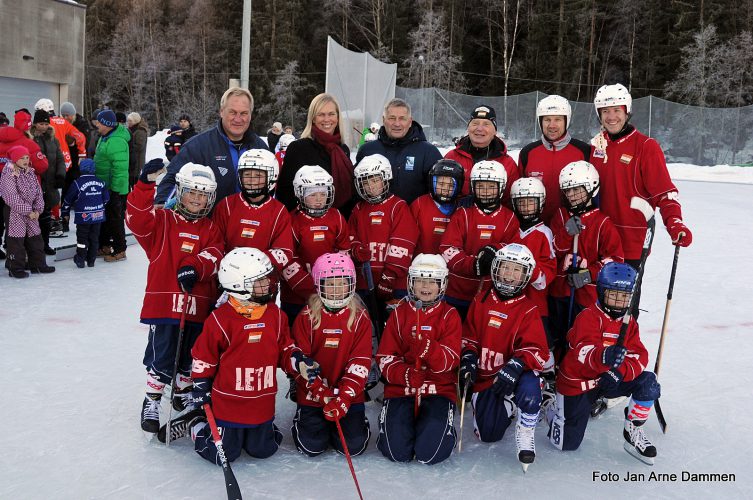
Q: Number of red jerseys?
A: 14